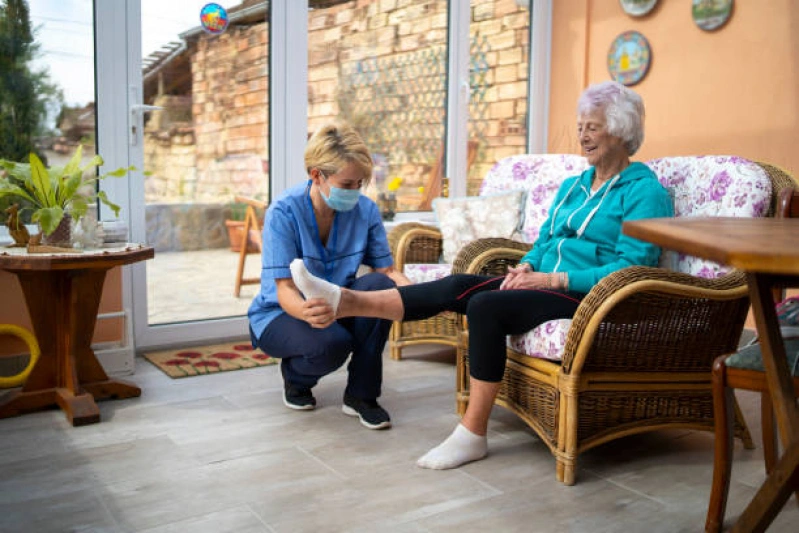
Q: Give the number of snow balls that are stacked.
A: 0